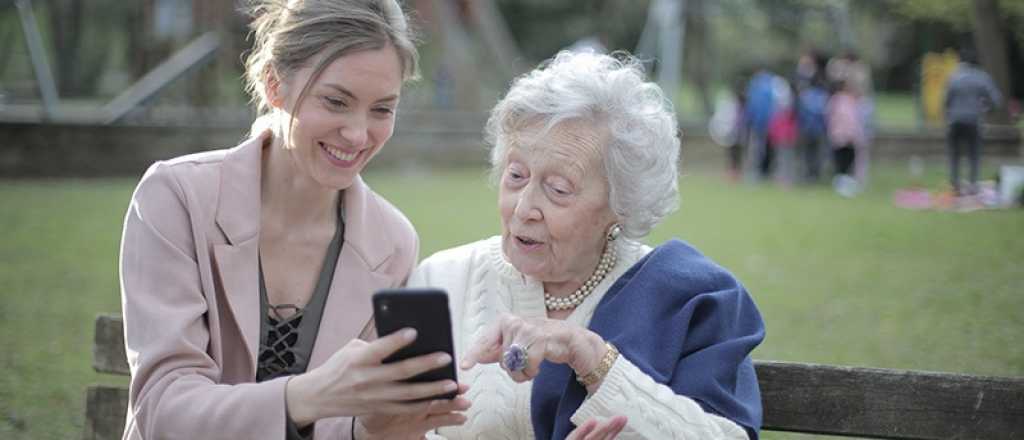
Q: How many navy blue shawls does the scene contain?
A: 1